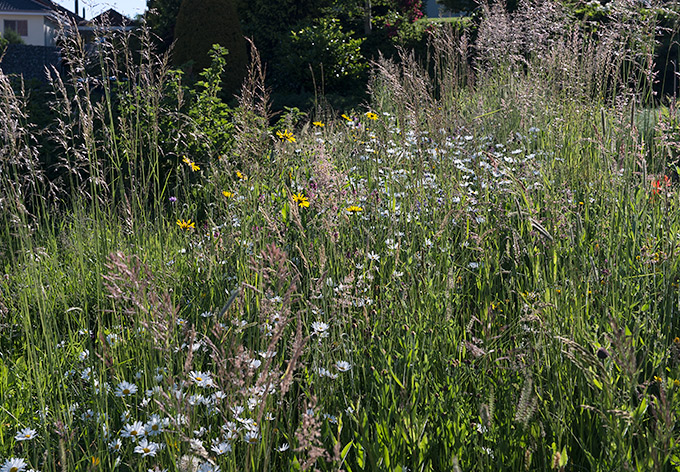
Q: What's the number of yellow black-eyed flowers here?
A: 10